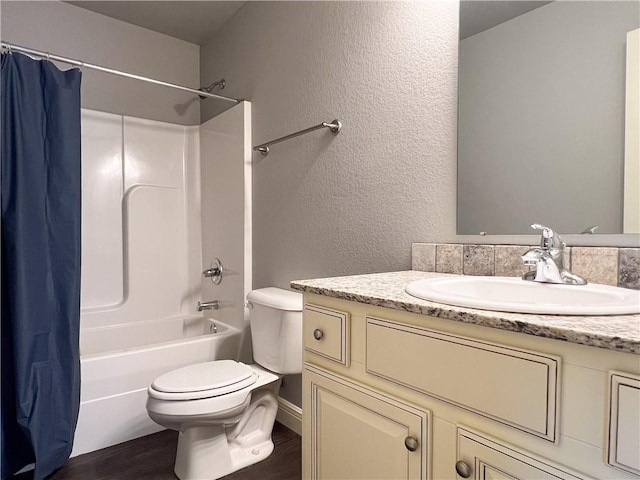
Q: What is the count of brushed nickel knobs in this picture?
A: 3